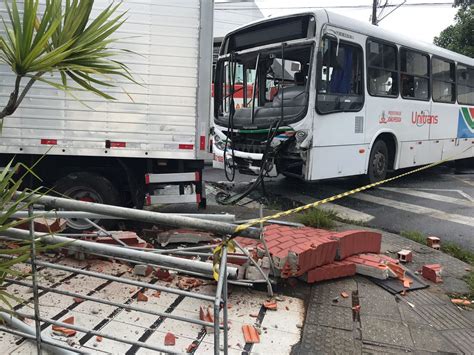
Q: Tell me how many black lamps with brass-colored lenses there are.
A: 0